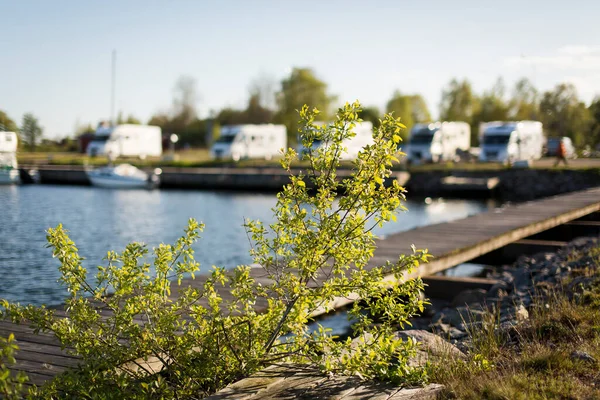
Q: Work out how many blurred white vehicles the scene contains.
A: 5